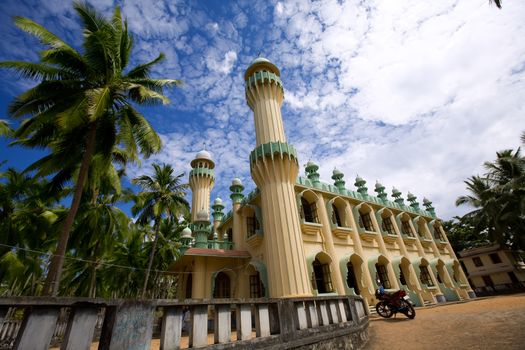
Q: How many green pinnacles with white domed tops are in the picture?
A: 11